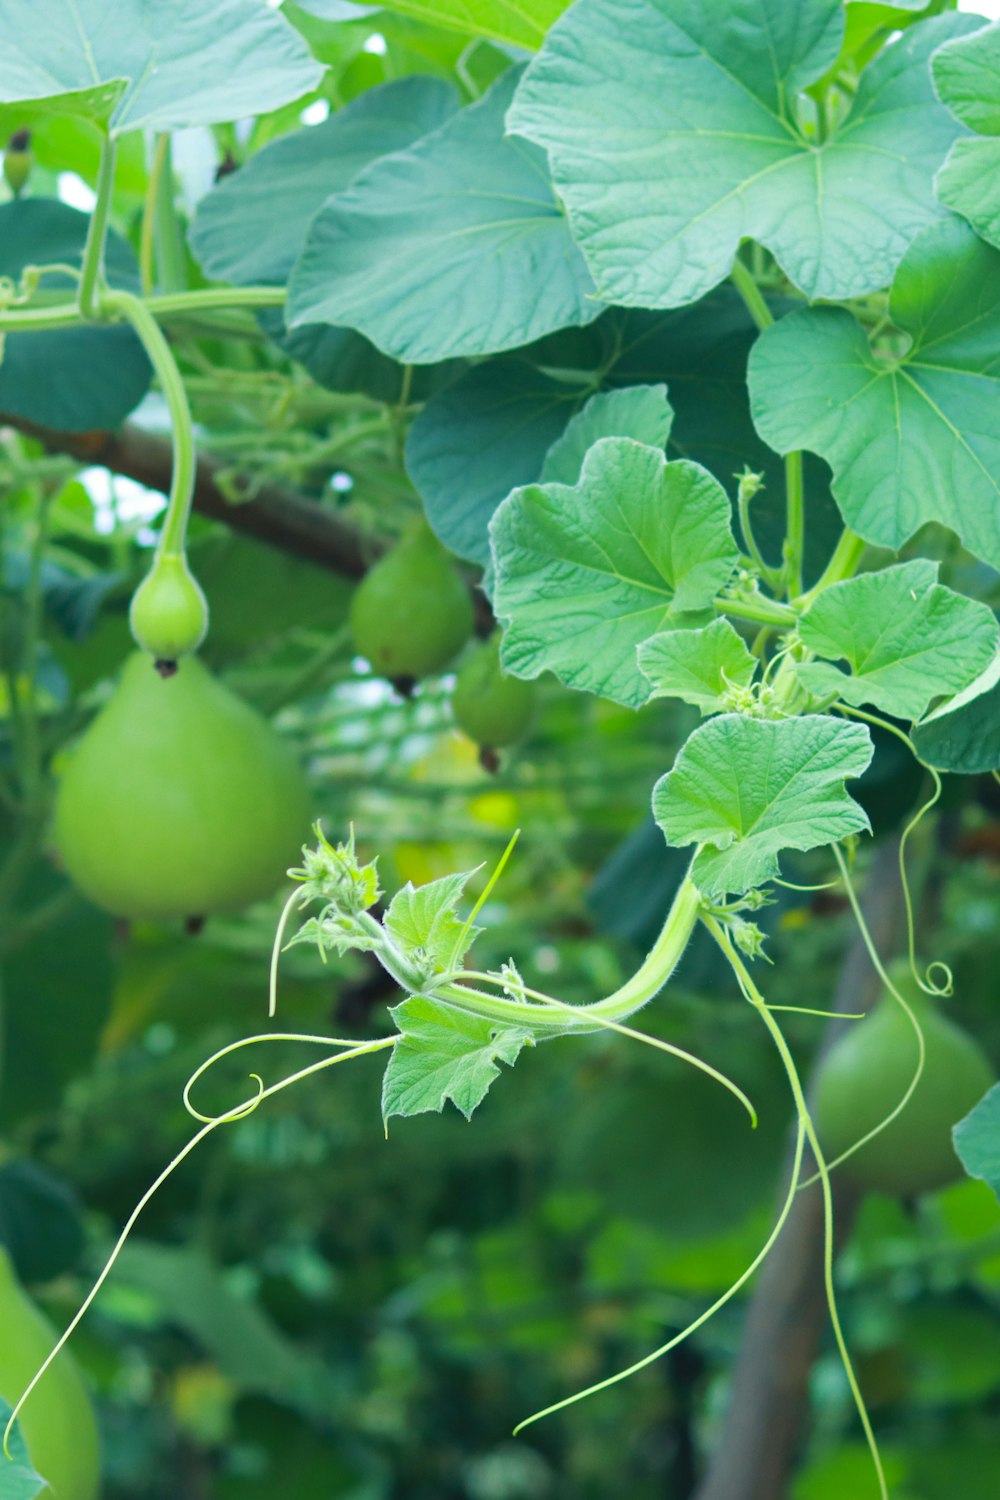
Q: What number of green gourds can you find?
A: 6